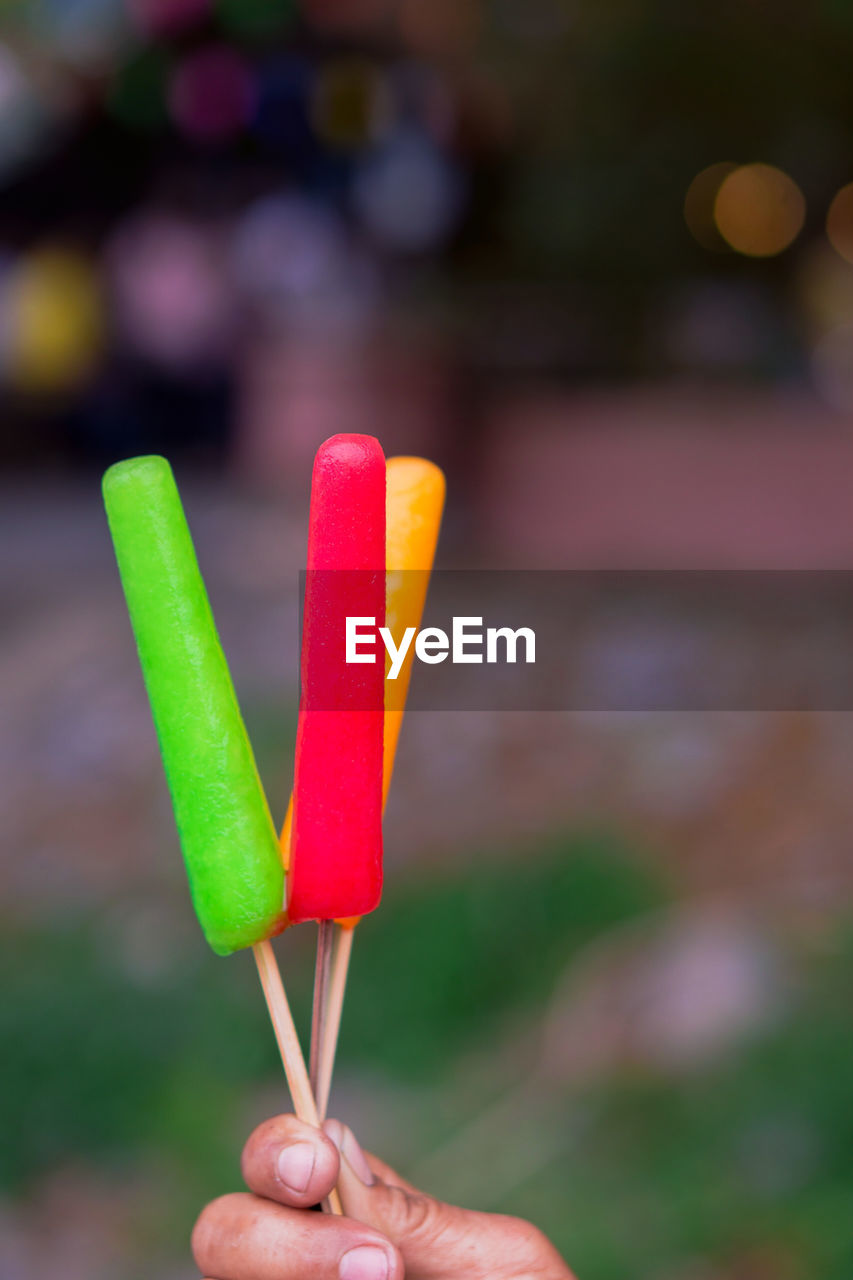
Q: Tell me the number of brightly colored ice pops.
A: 3